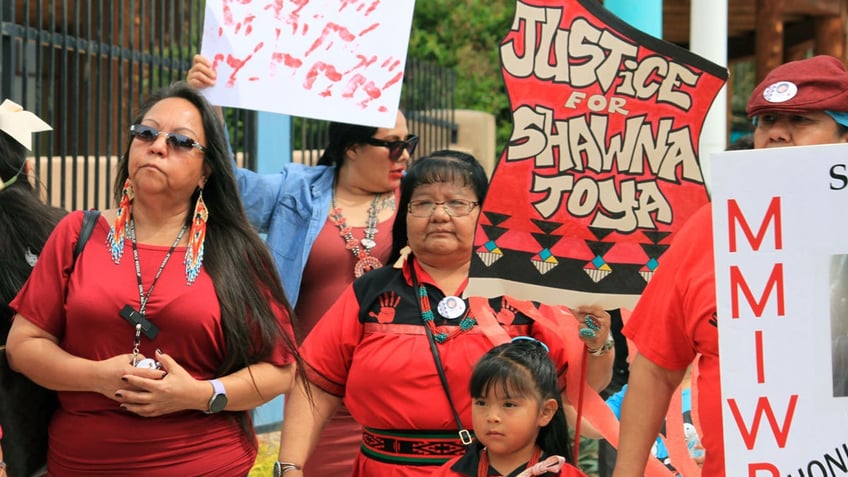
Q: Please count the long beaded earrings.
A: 2